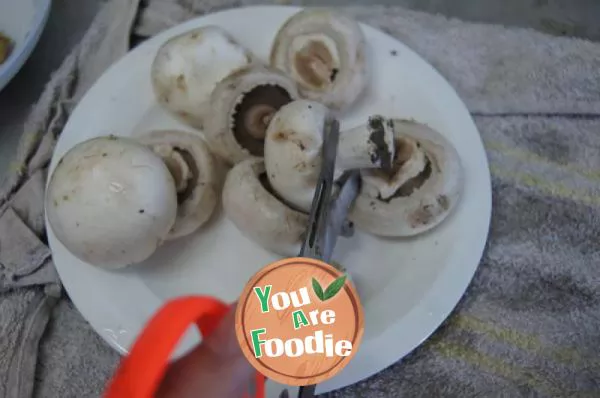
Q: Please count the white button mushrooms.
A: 8